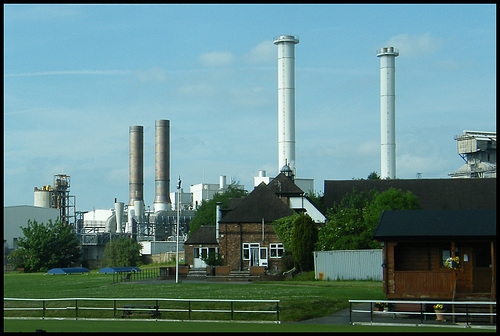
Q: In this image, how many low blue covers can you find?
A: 2